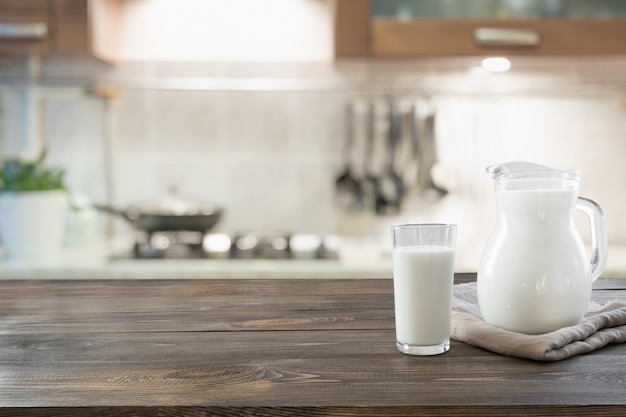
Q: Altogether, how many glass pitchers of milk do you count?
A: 1